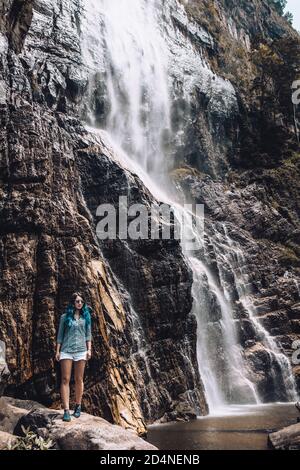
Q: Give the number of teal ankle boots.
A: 2